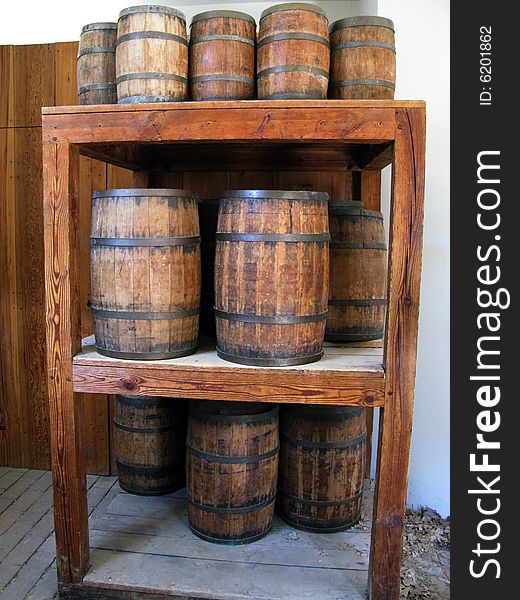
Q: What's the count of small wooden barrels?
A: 5